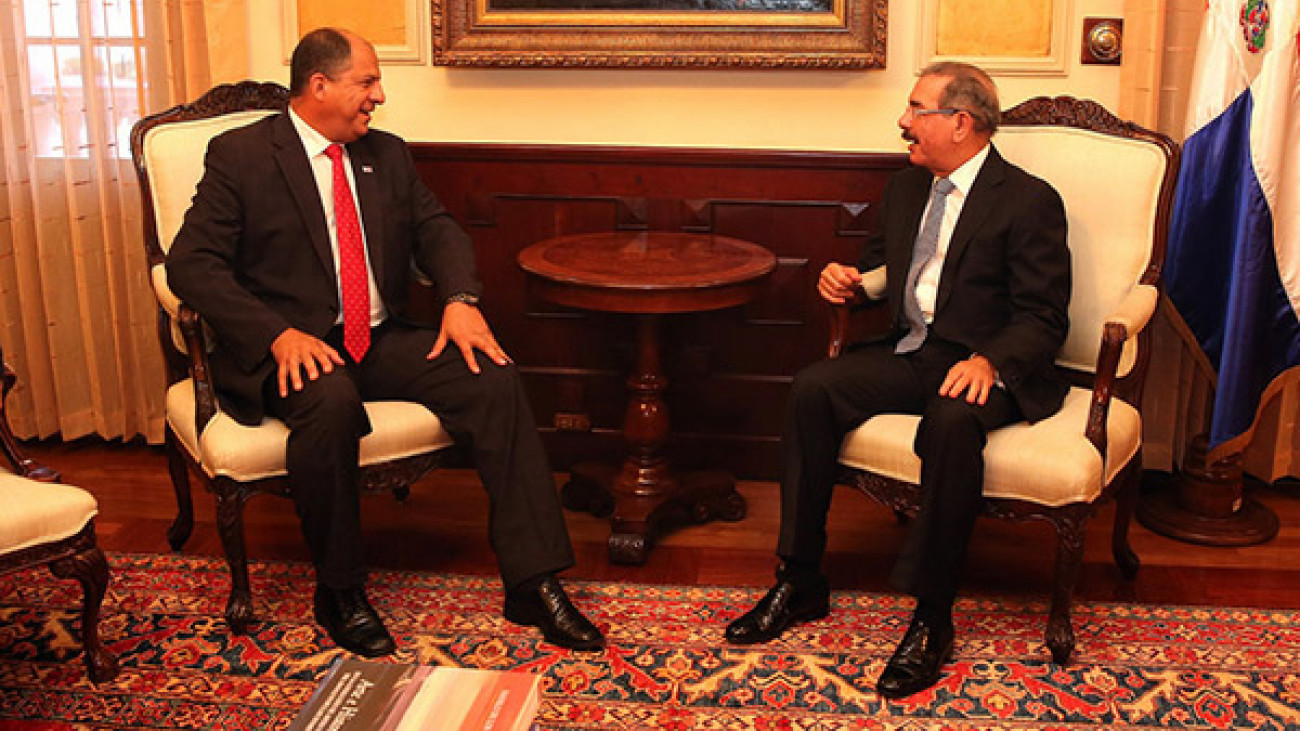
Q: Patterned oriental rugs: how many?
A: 1